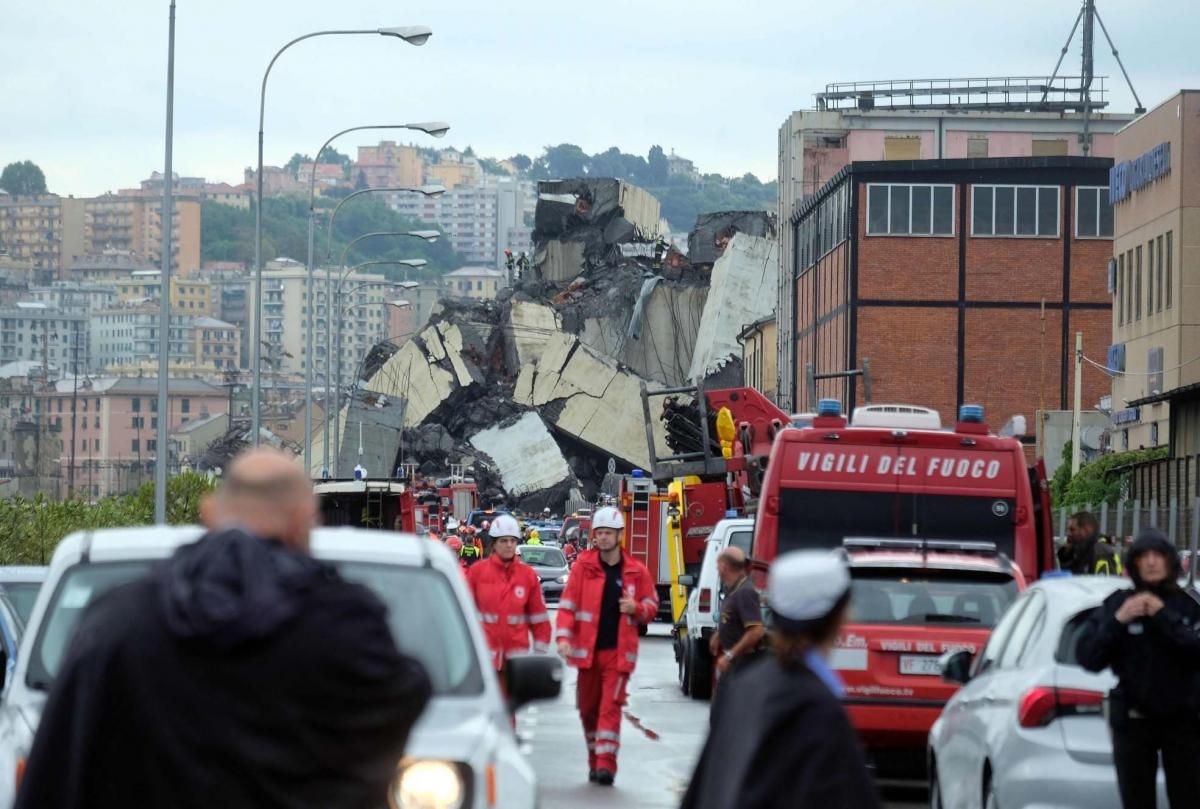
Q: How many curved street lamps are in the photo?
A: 7